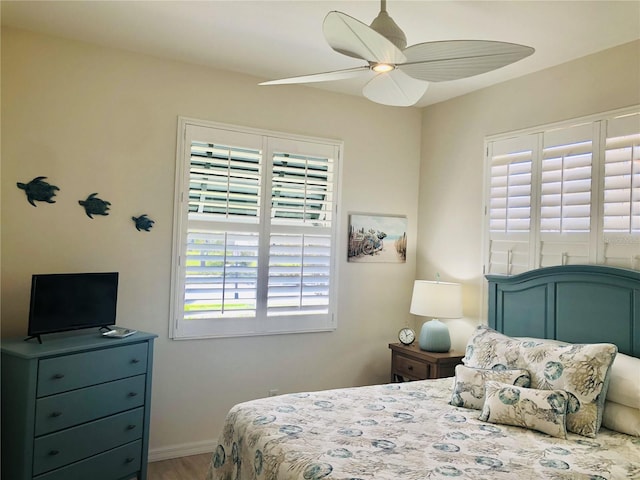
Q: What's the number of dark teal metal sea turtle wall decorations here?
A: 3